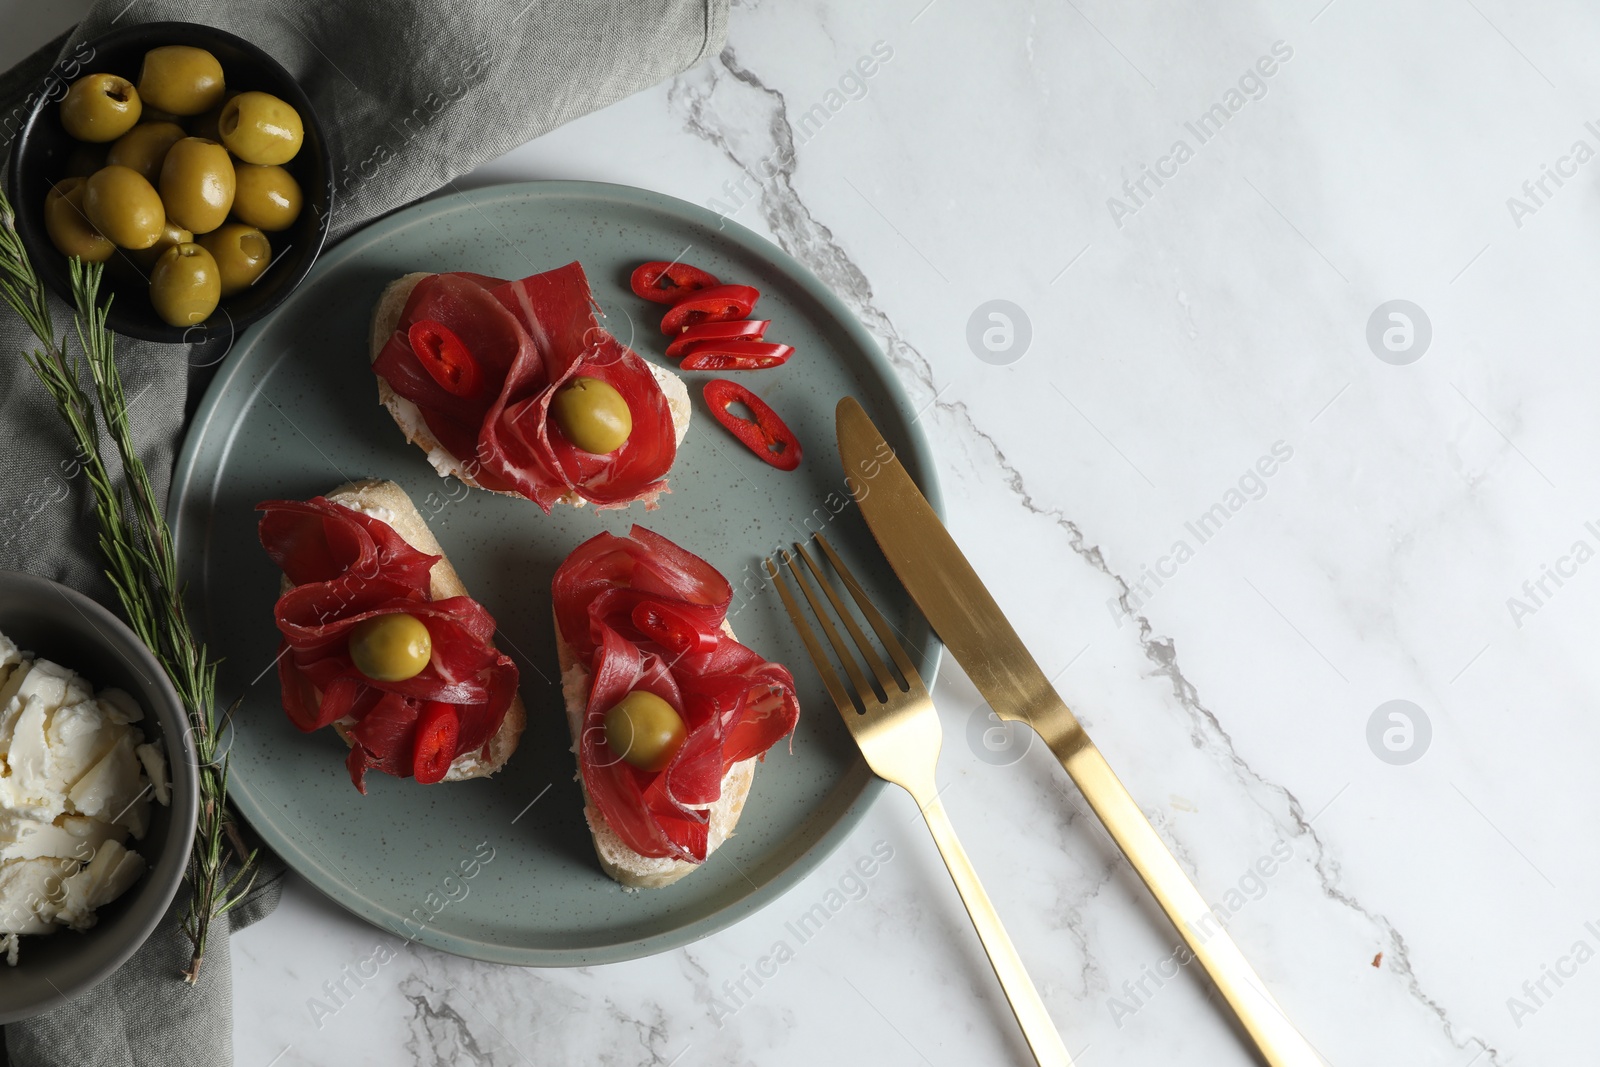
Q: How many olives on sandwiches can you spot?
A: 3